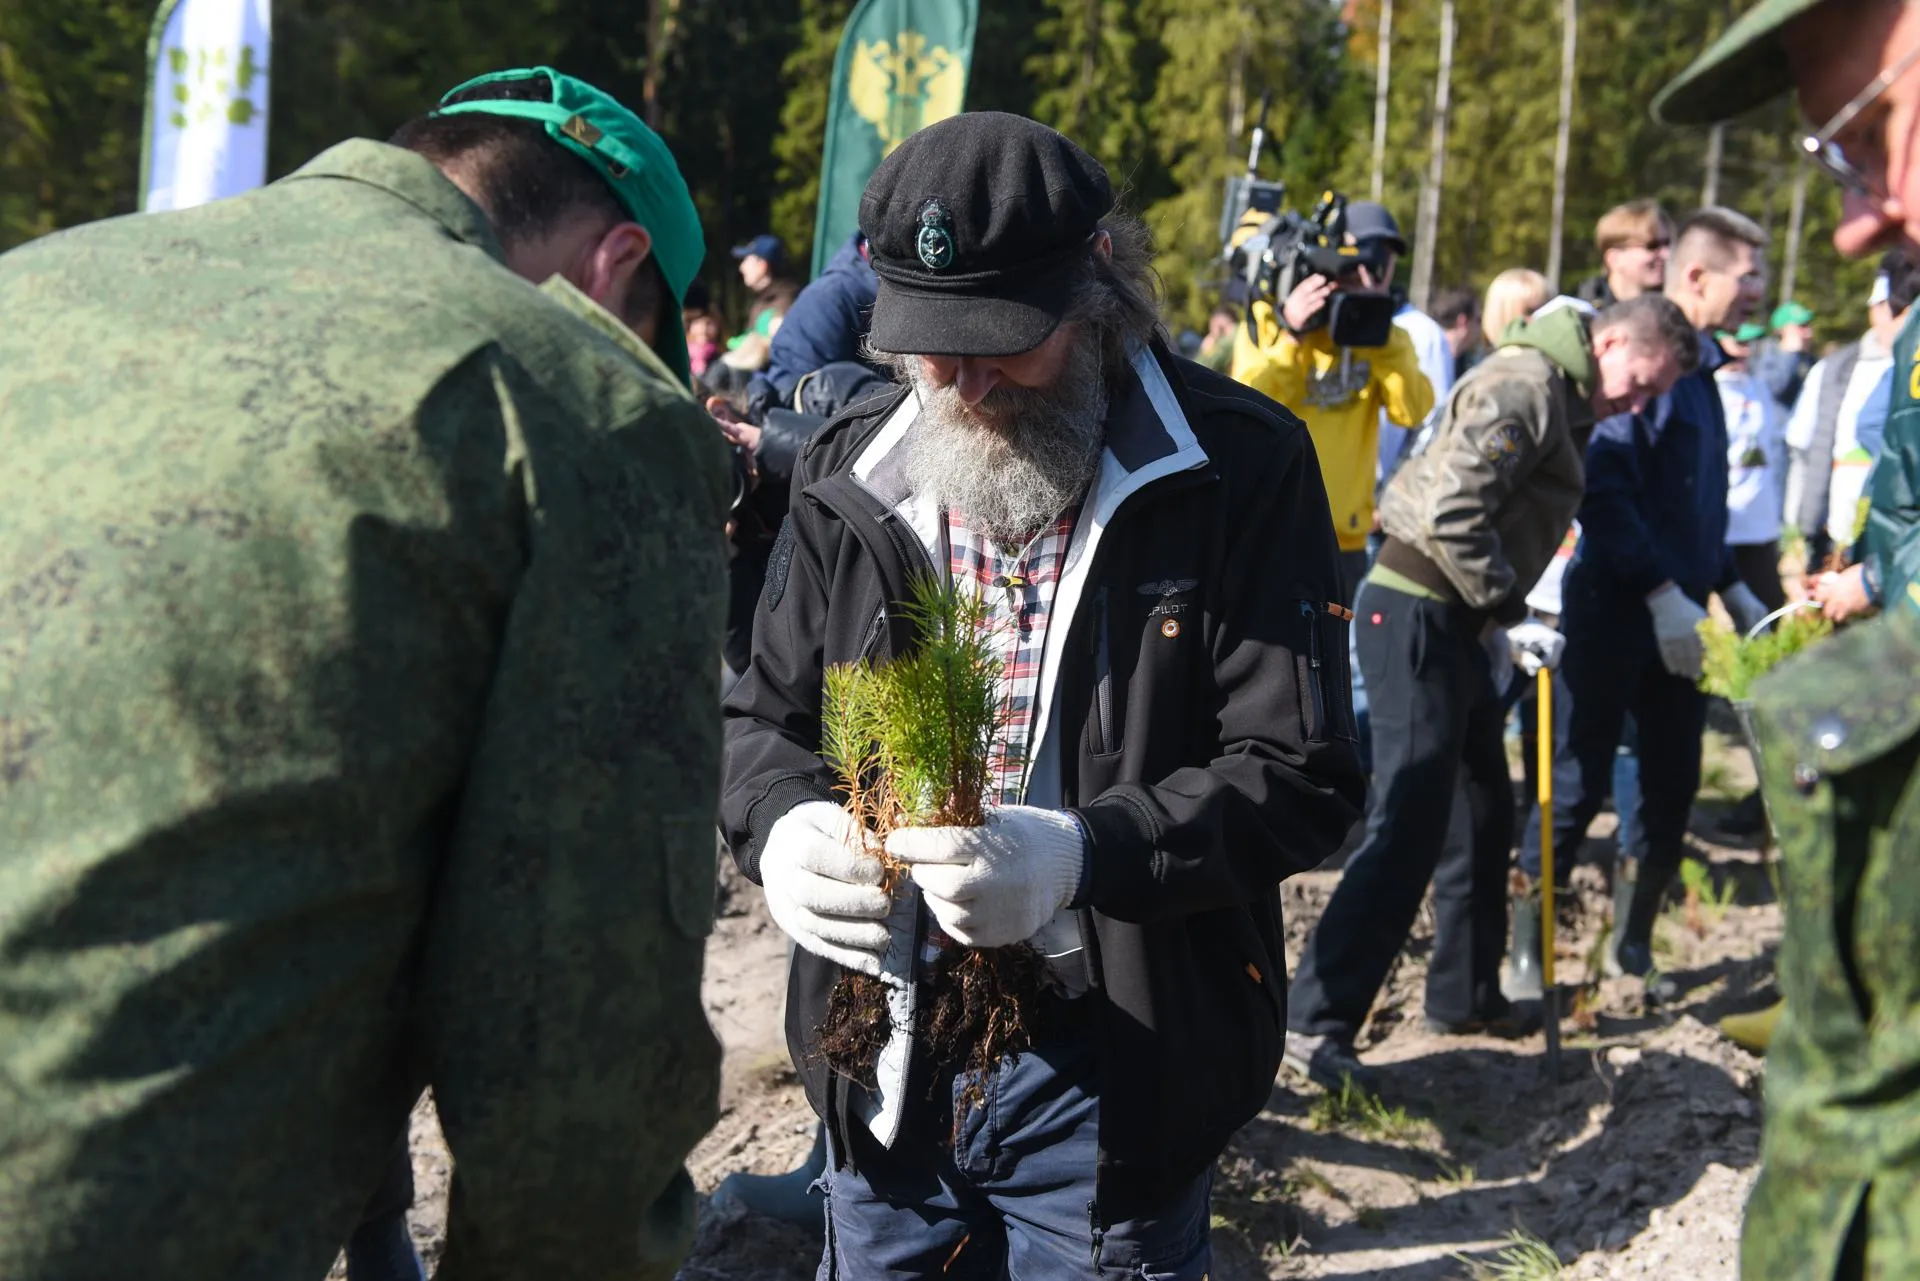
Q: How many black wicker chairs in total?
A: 0